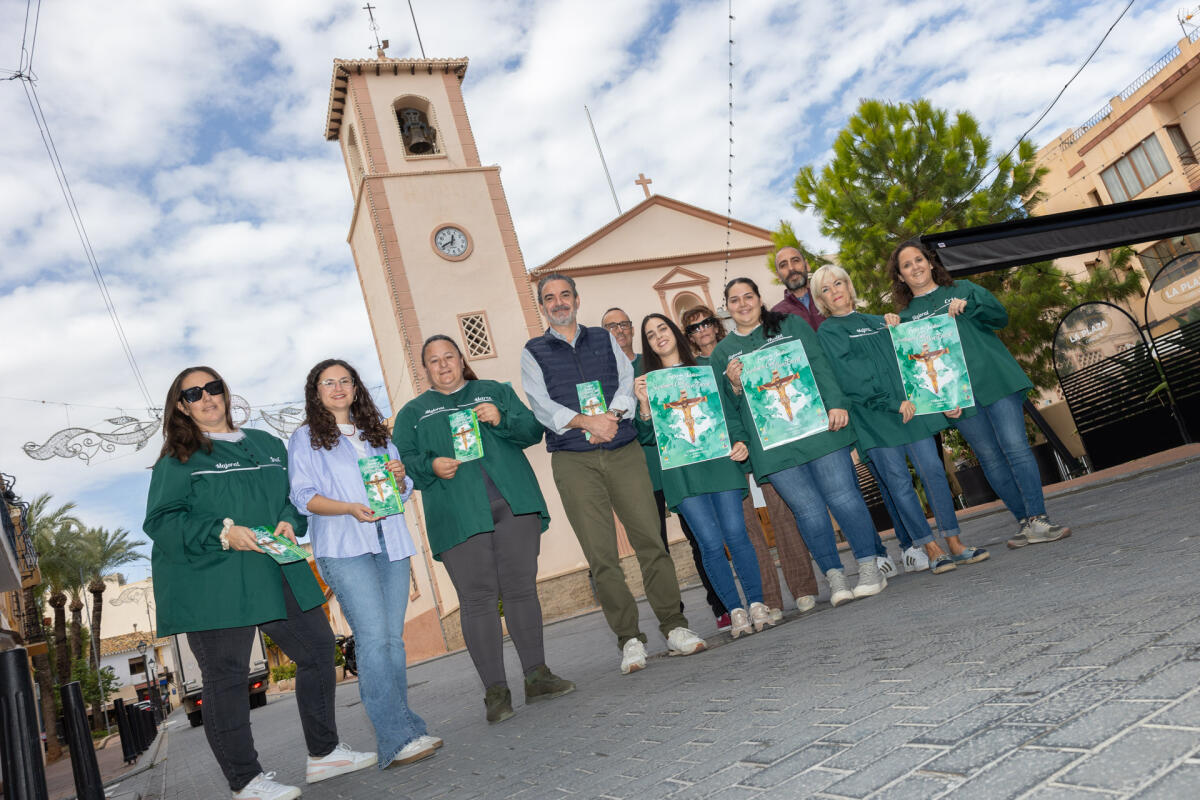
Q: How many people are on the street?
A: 11